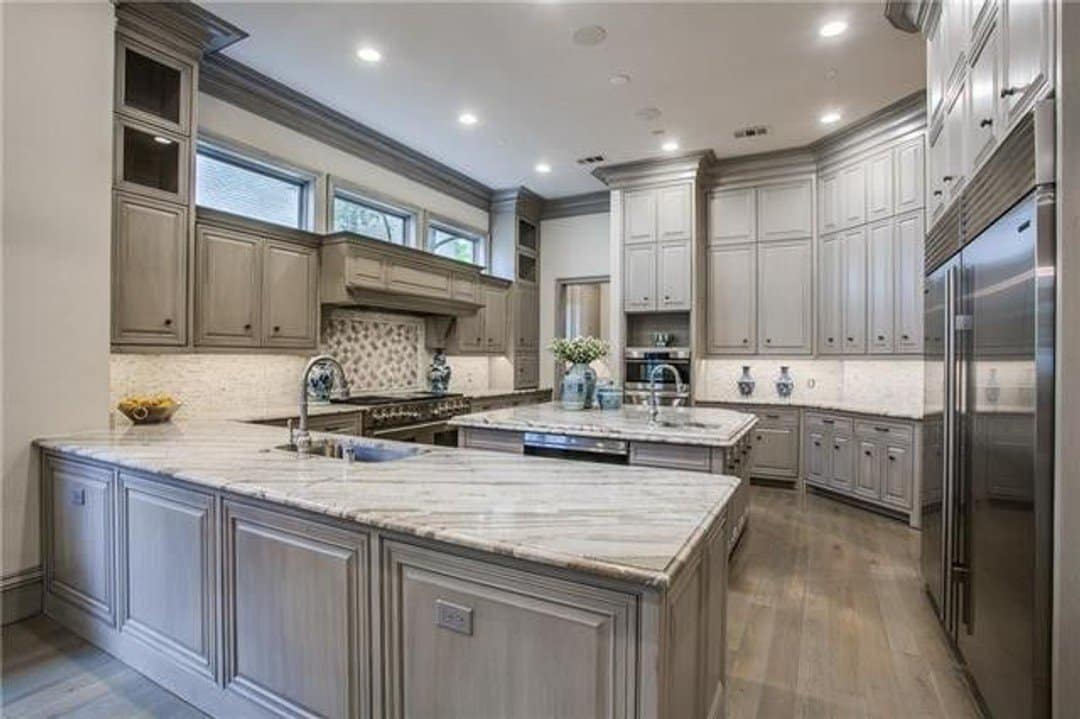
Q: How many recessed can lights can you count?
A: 6